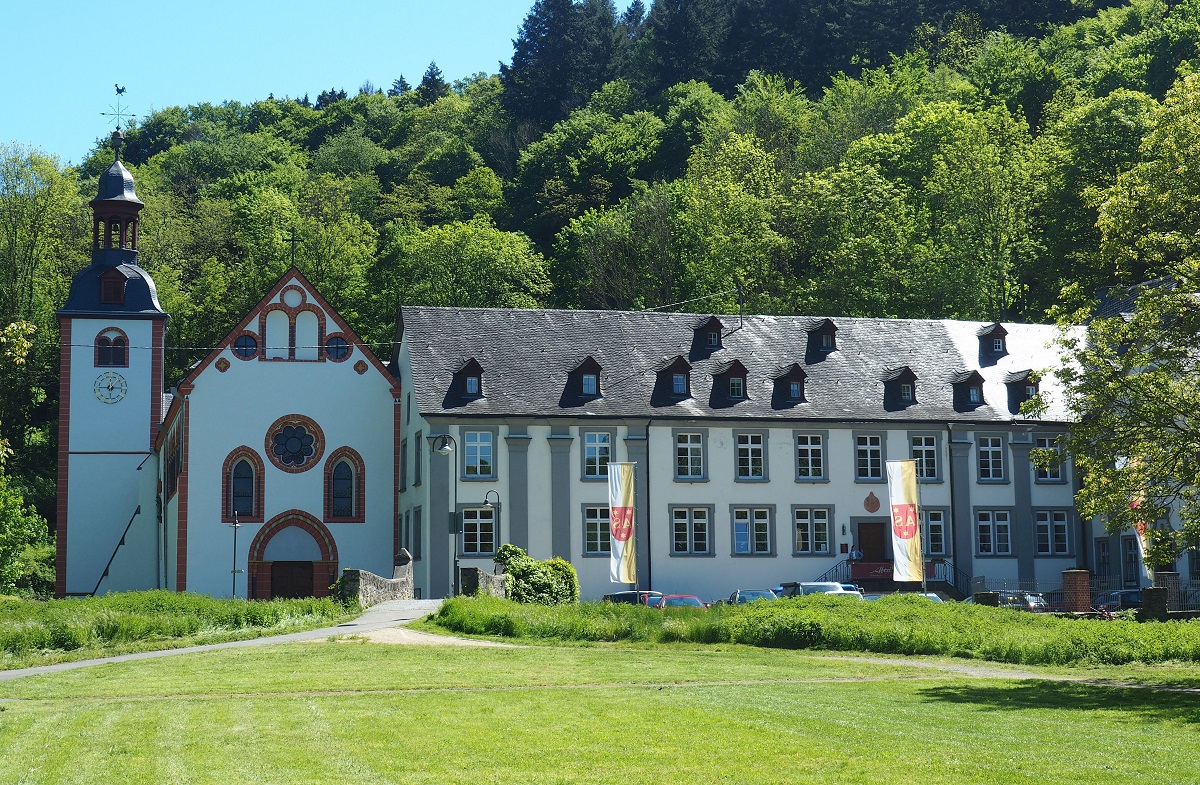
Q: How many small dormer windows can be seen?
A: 11